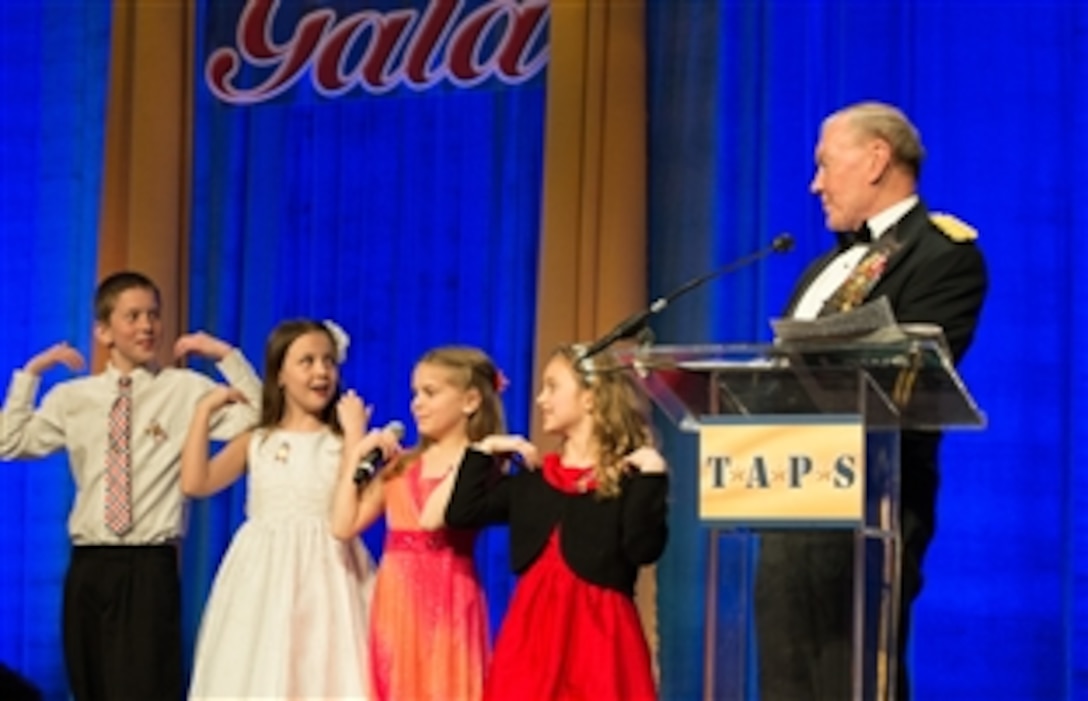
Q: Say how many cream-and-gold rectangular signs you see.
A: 1